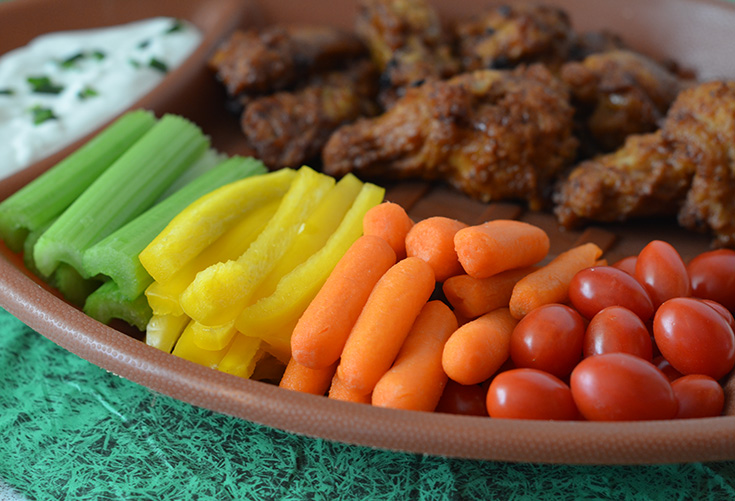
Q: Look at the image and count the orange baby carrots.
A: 11